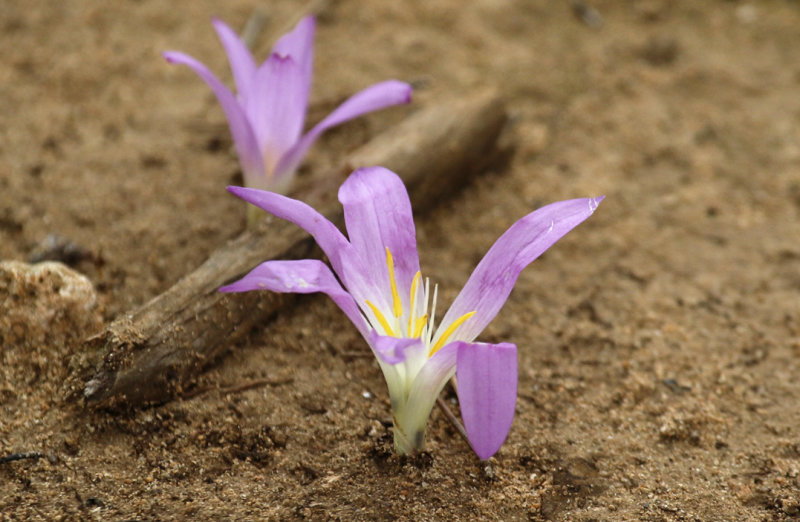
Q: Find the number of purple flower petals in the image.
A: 11